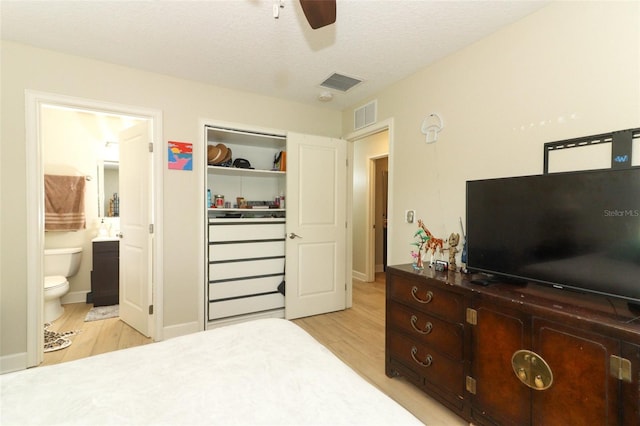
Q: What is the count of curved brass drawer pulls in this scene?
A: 3